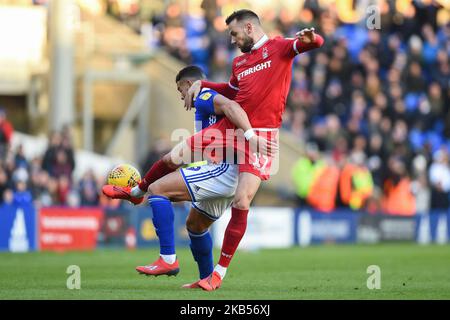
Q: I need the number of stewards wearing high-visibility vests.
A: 4